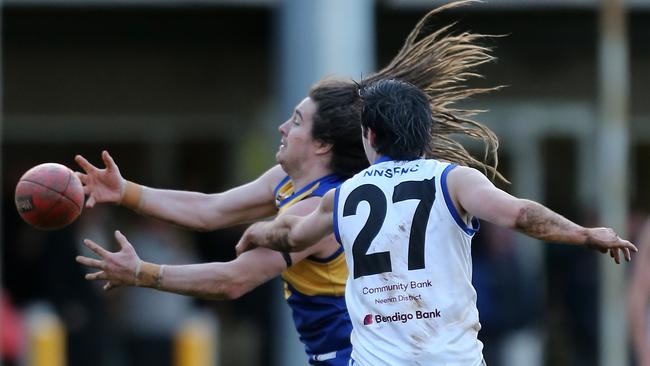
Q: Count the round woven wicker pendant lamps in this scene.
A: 0